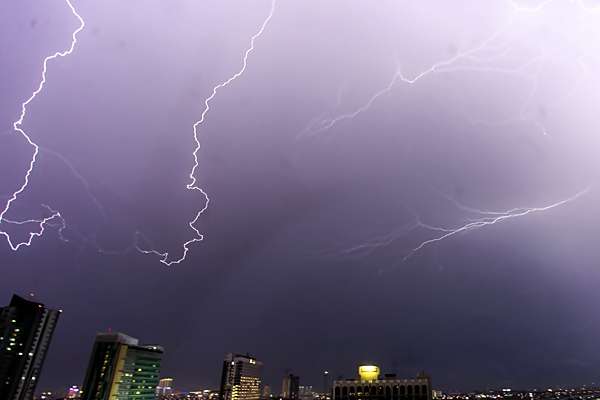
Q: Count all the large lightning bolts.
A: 2